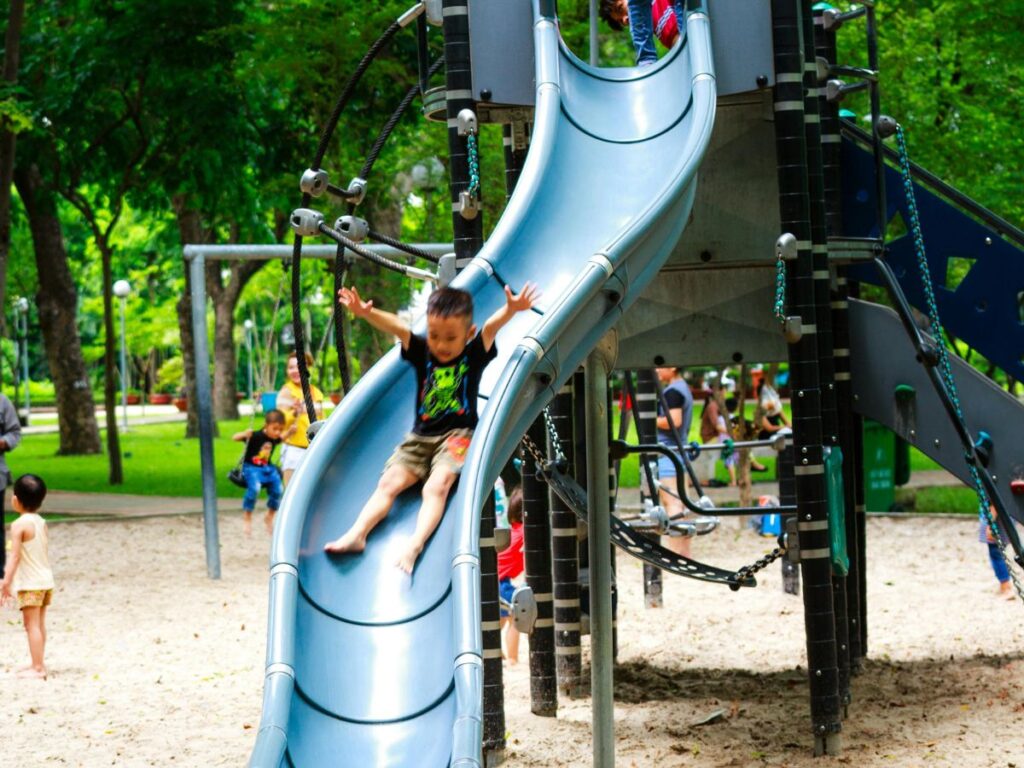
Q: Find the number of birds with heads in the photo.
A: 0